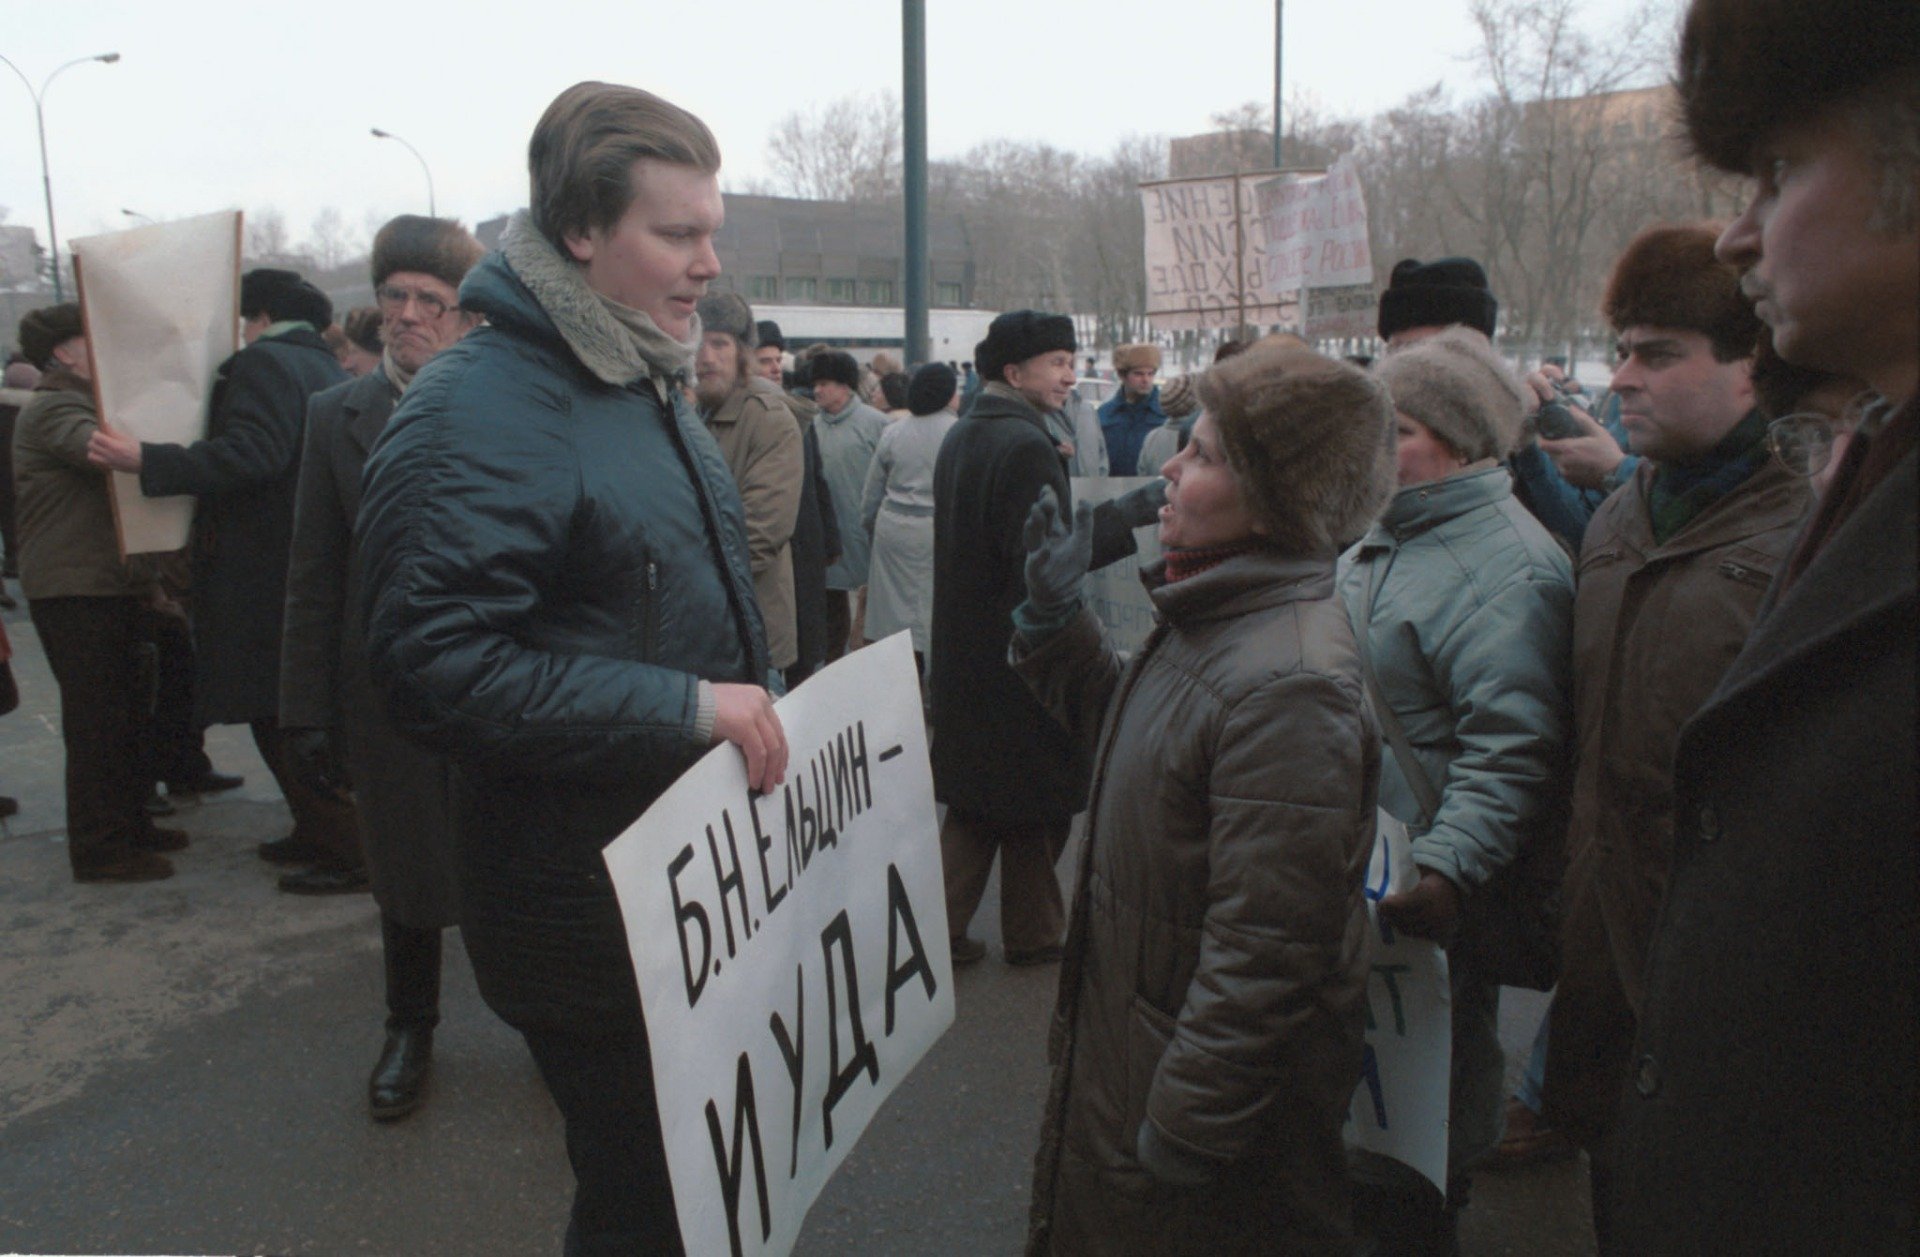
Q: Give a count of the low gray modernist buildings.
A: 1